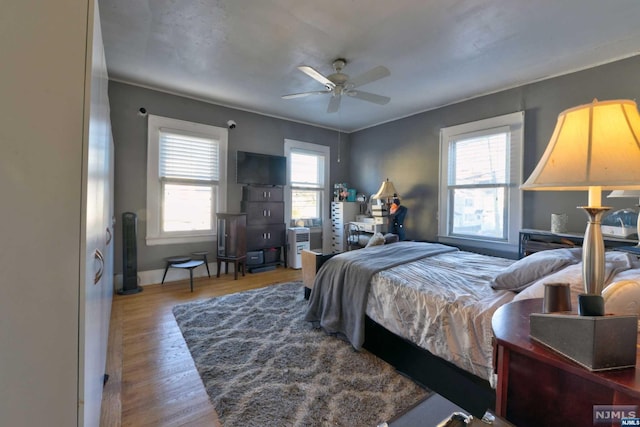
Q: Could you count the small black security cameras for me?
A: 2